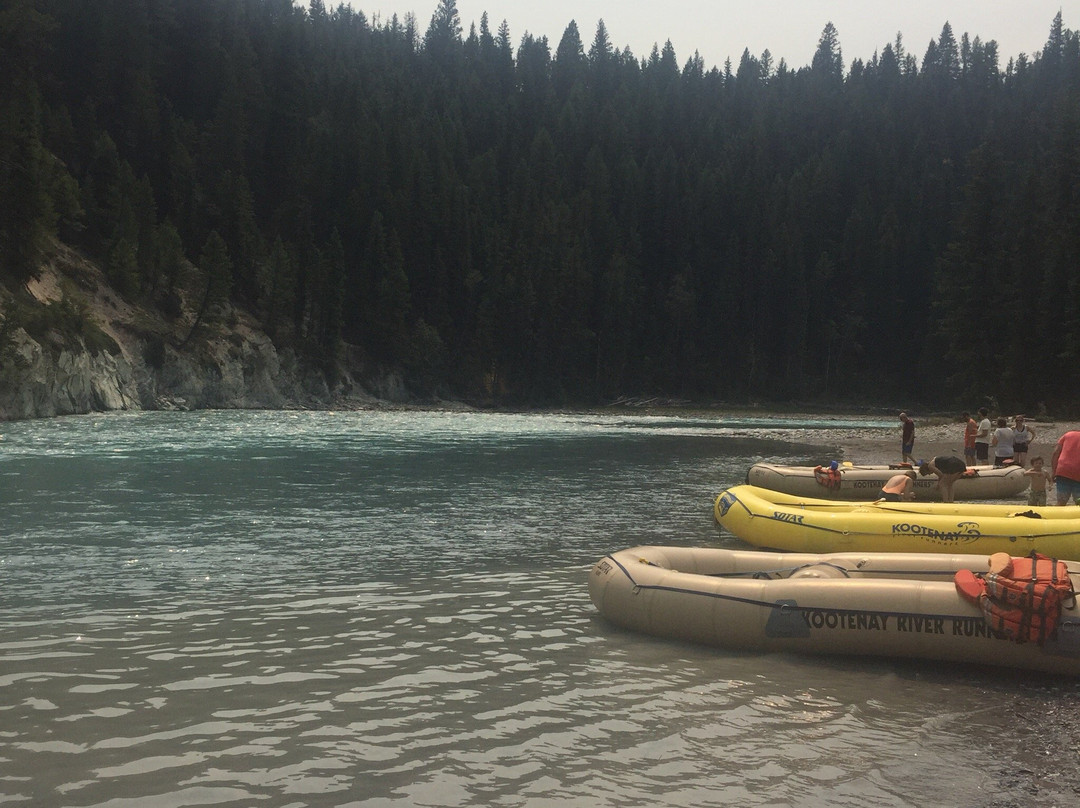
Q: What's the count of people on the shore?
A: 9